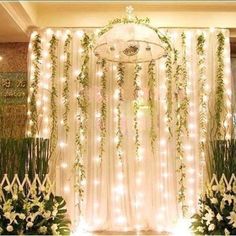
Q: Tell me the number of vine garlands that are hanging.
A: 13